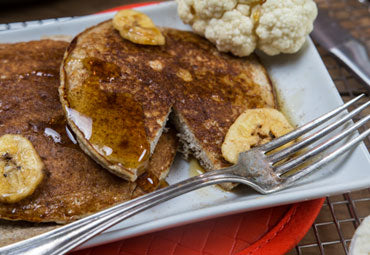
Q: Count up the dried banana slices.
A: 3